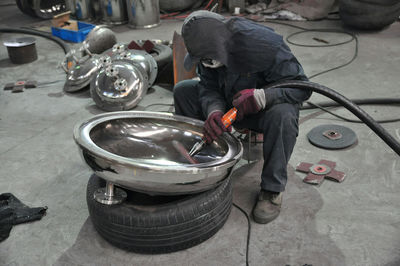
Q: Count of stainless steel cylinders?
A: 3